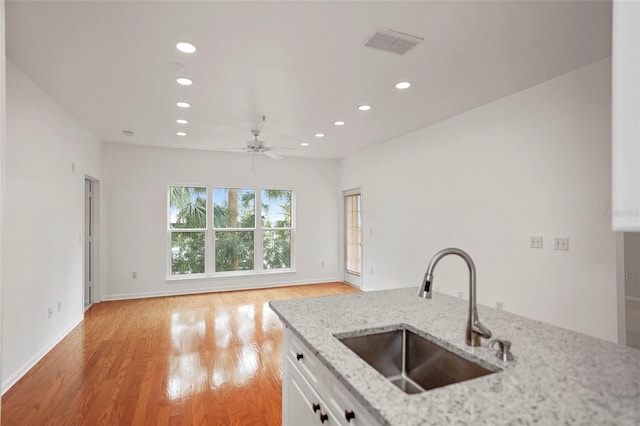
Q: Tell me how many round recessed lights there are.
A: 10